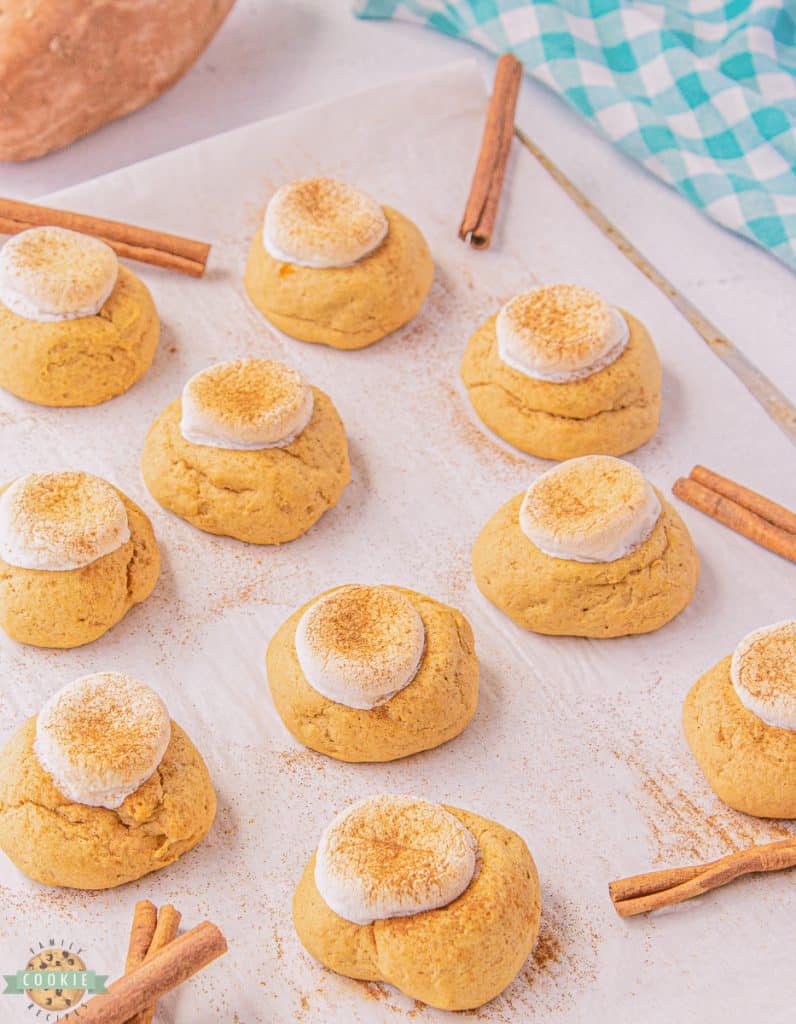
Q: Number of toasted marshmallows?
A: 10